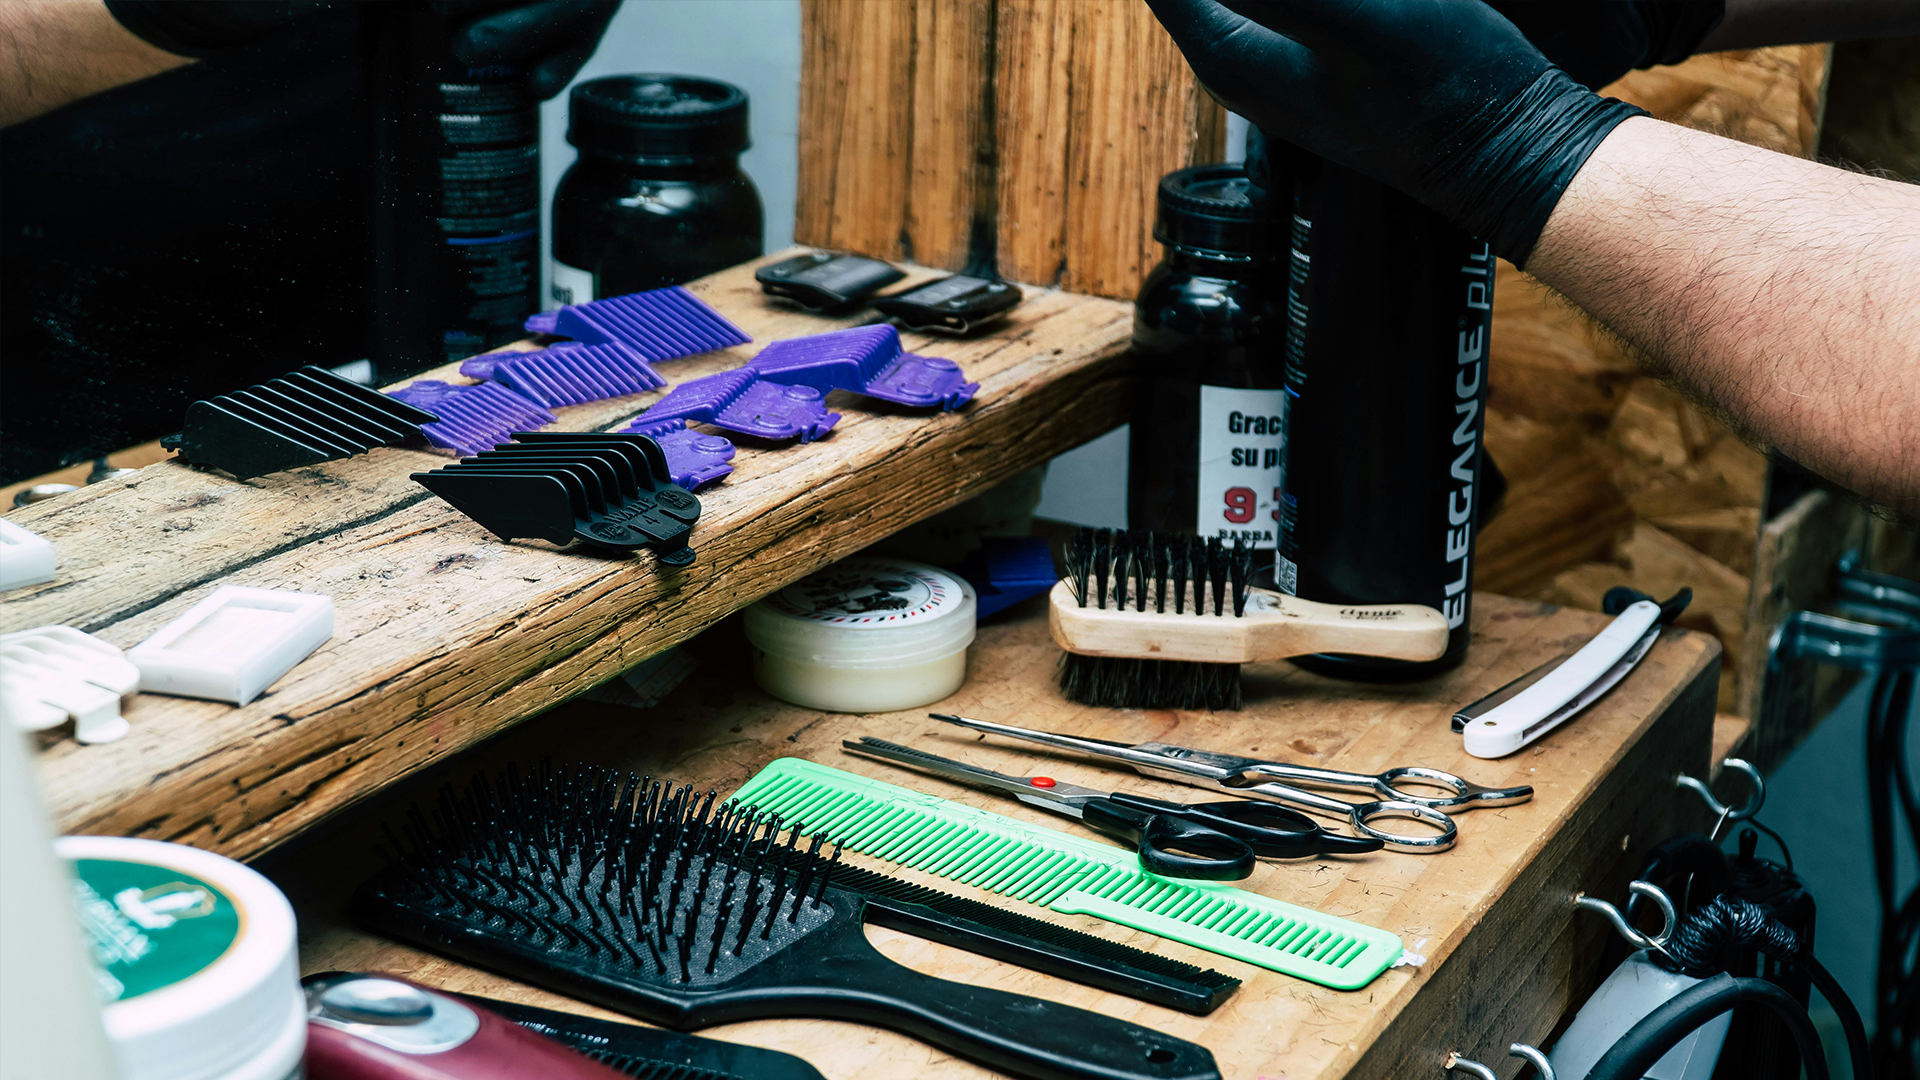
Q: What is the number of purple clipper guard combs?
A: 6